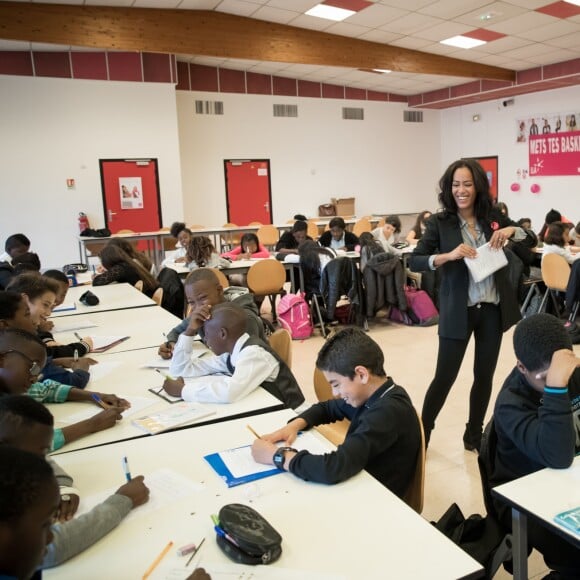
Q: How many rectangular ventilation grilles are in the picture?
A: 4